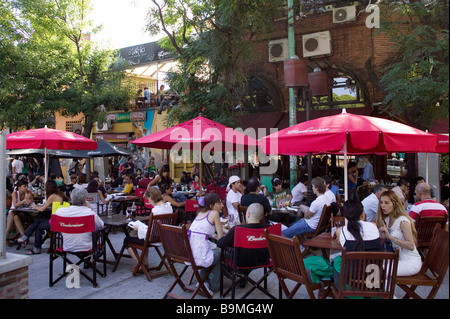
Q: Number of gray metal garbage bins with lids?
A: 0